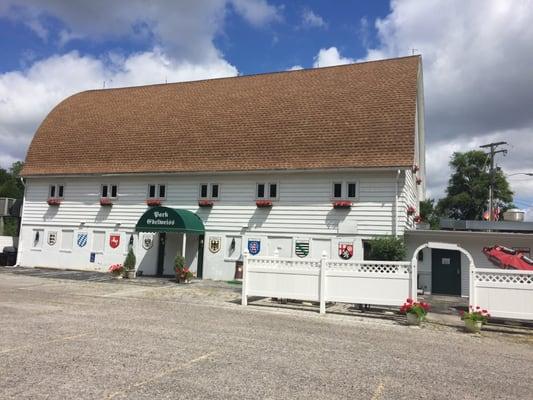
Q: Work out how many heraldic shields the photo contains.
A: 8